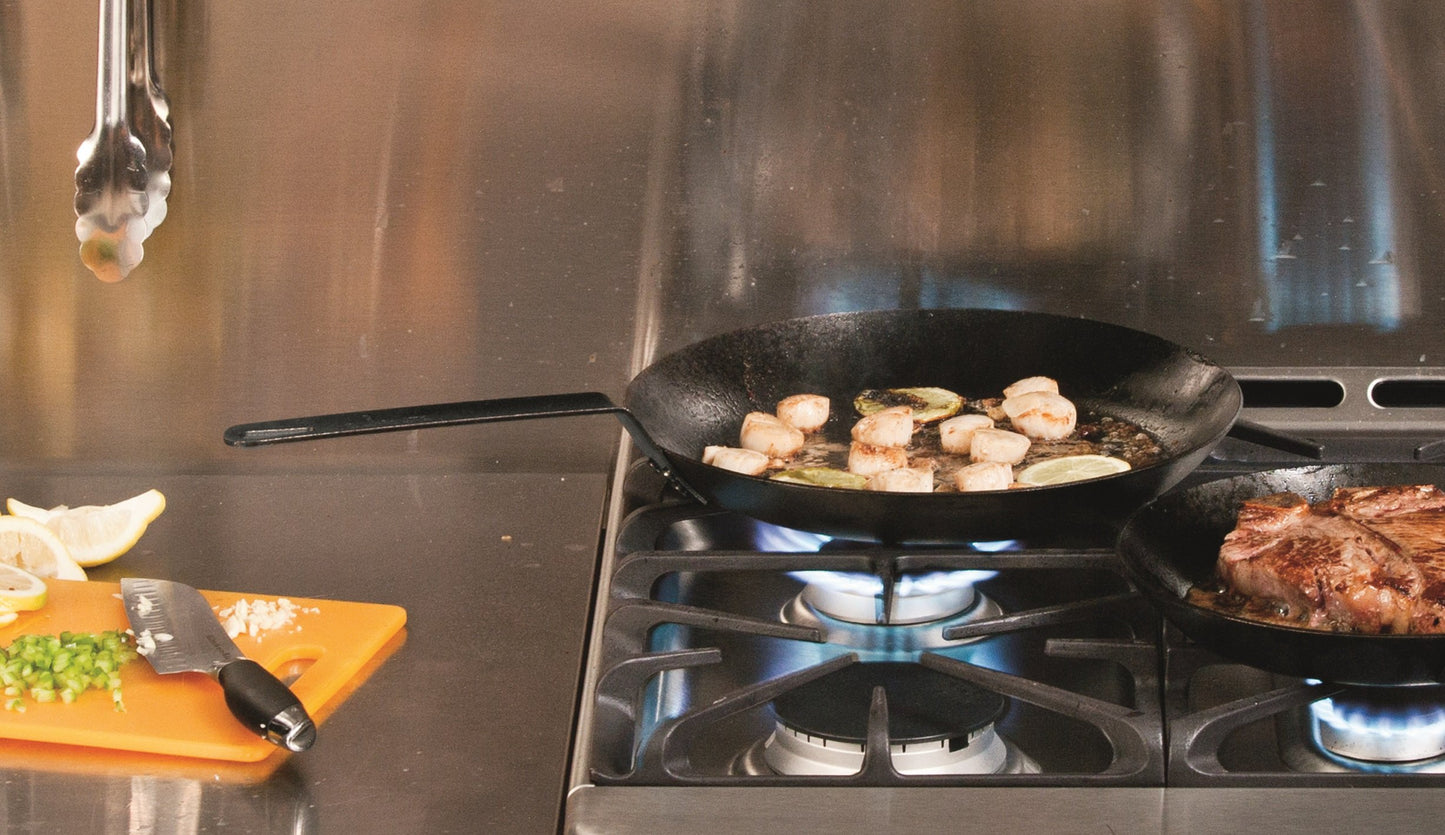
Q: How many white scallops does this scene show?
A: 11